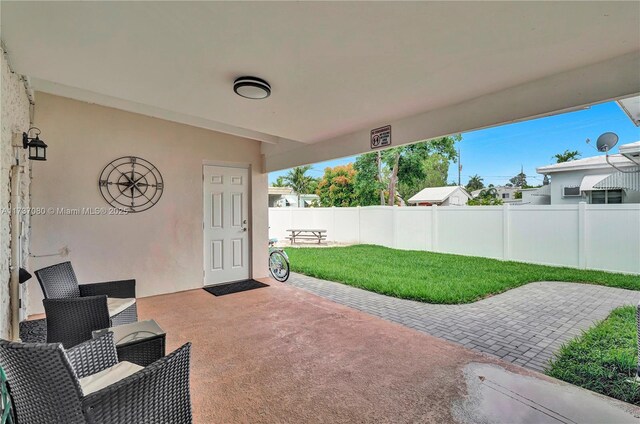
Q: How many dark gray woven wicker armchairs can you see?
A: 2